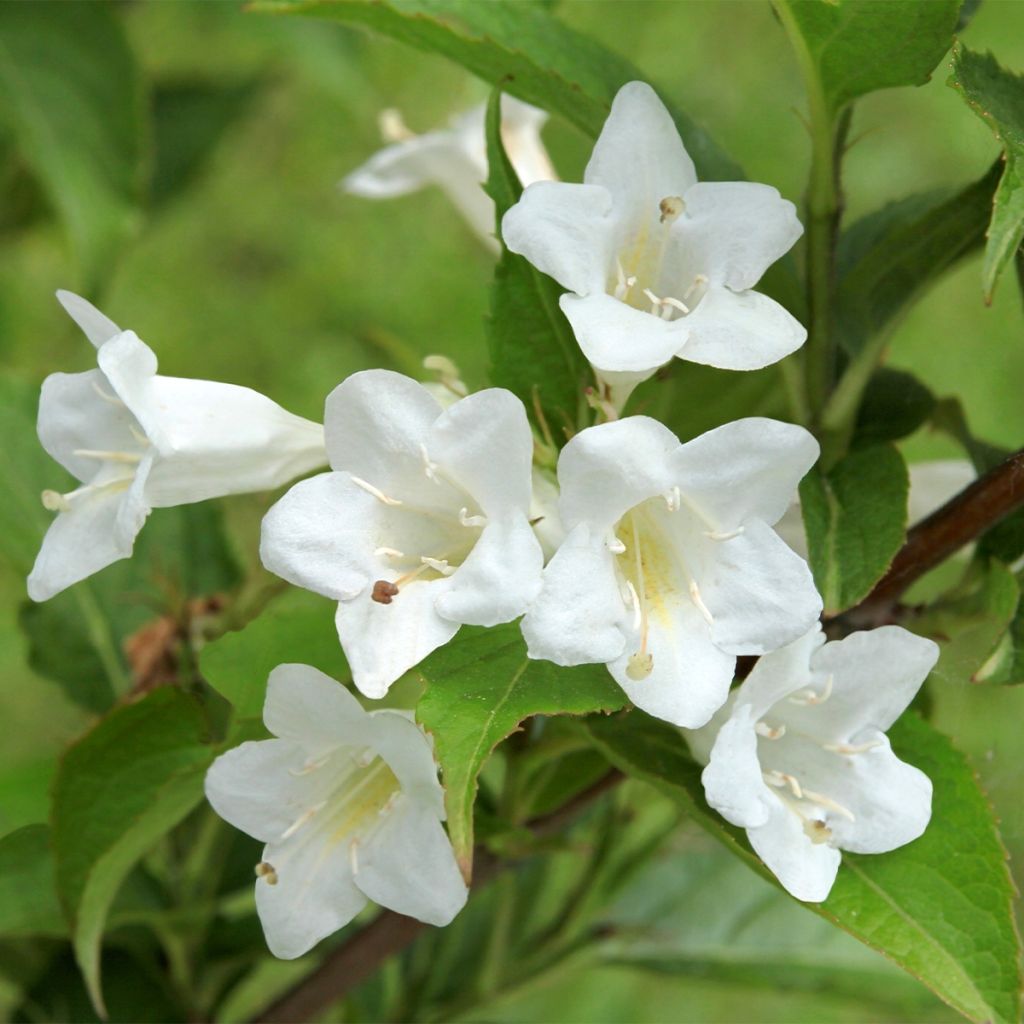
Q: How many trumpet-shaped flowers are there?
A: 7